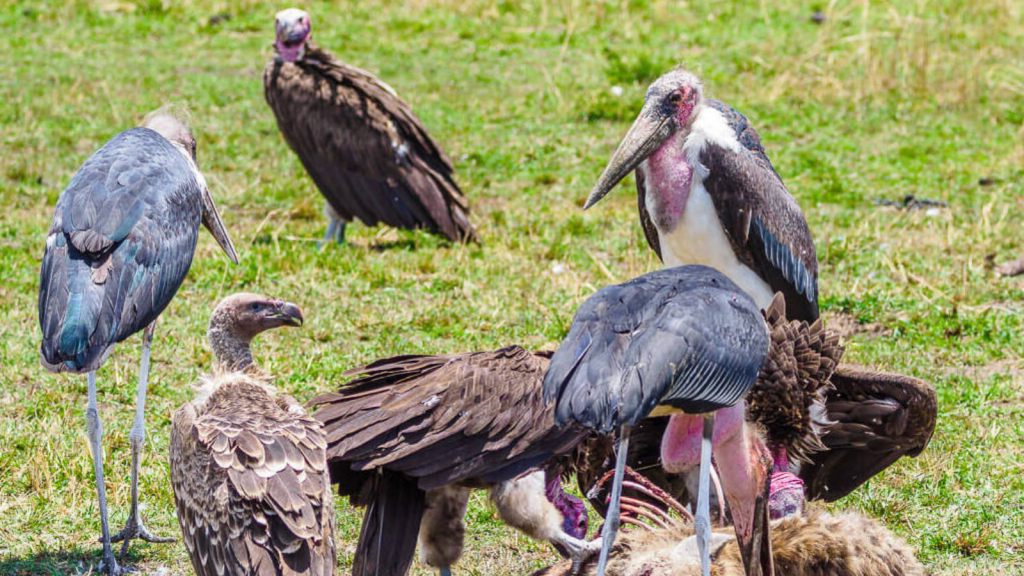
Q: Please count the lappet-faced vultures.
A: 3